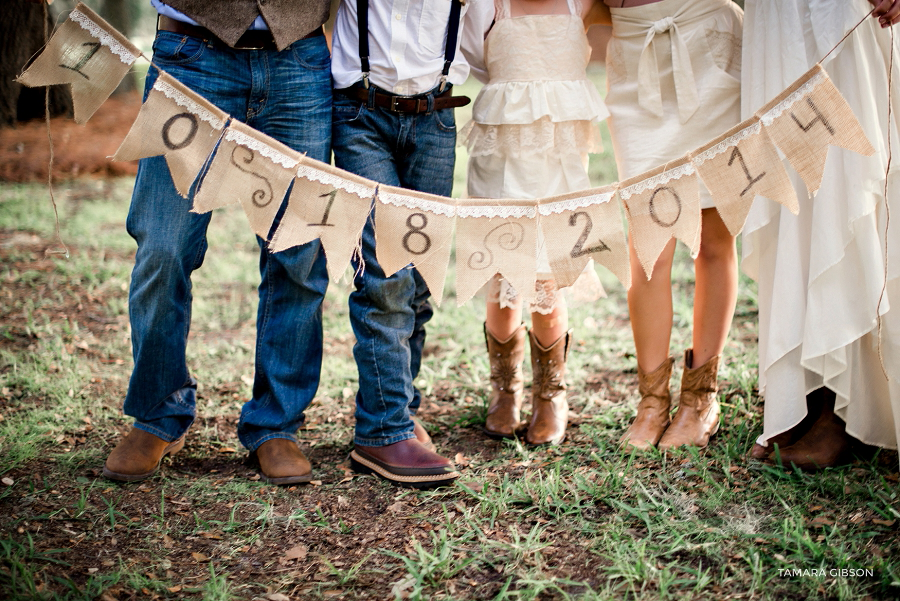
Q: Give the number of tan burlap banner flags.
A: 10